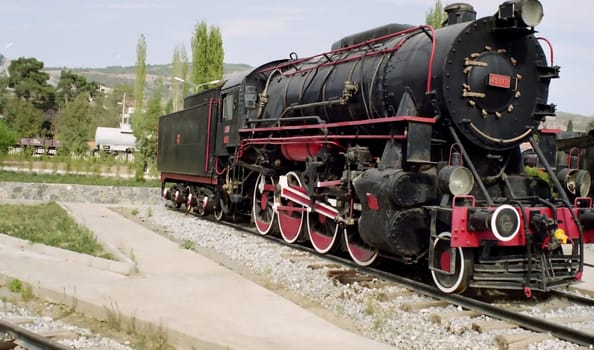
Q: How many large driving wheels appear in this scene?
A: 4